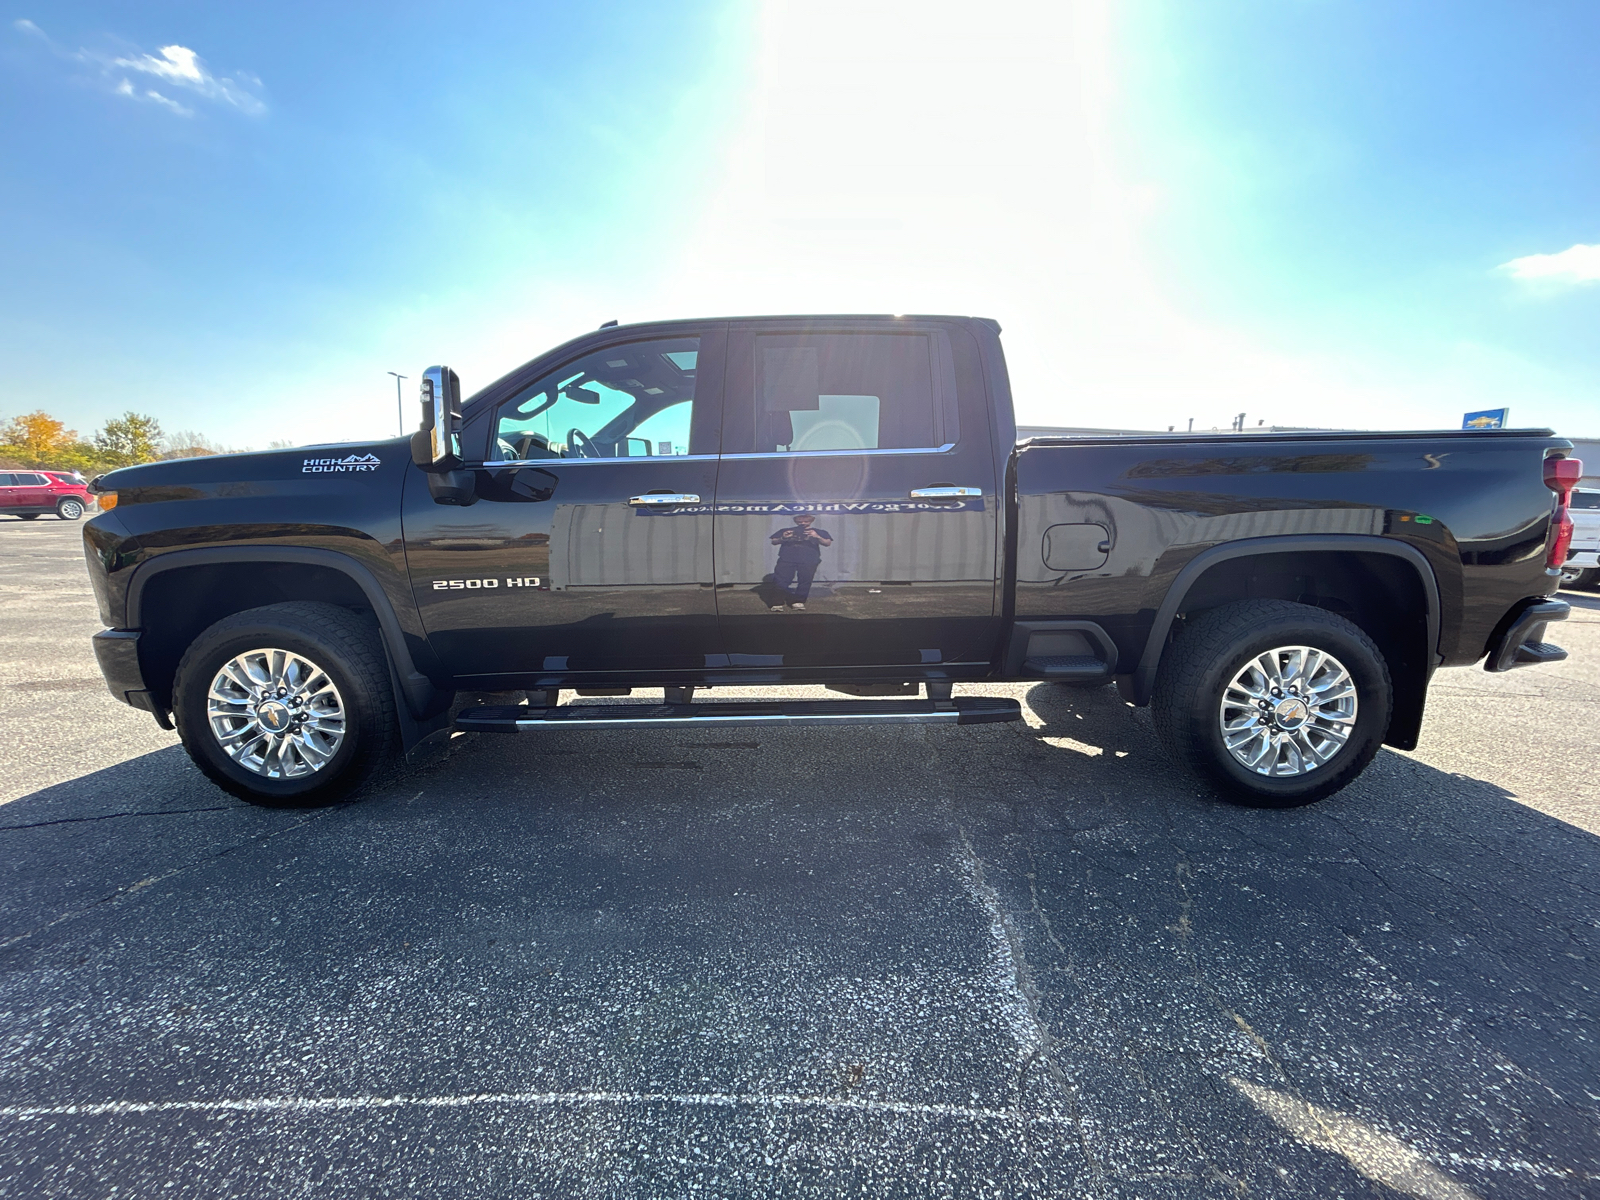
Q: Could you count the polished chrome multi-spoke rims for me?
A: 2